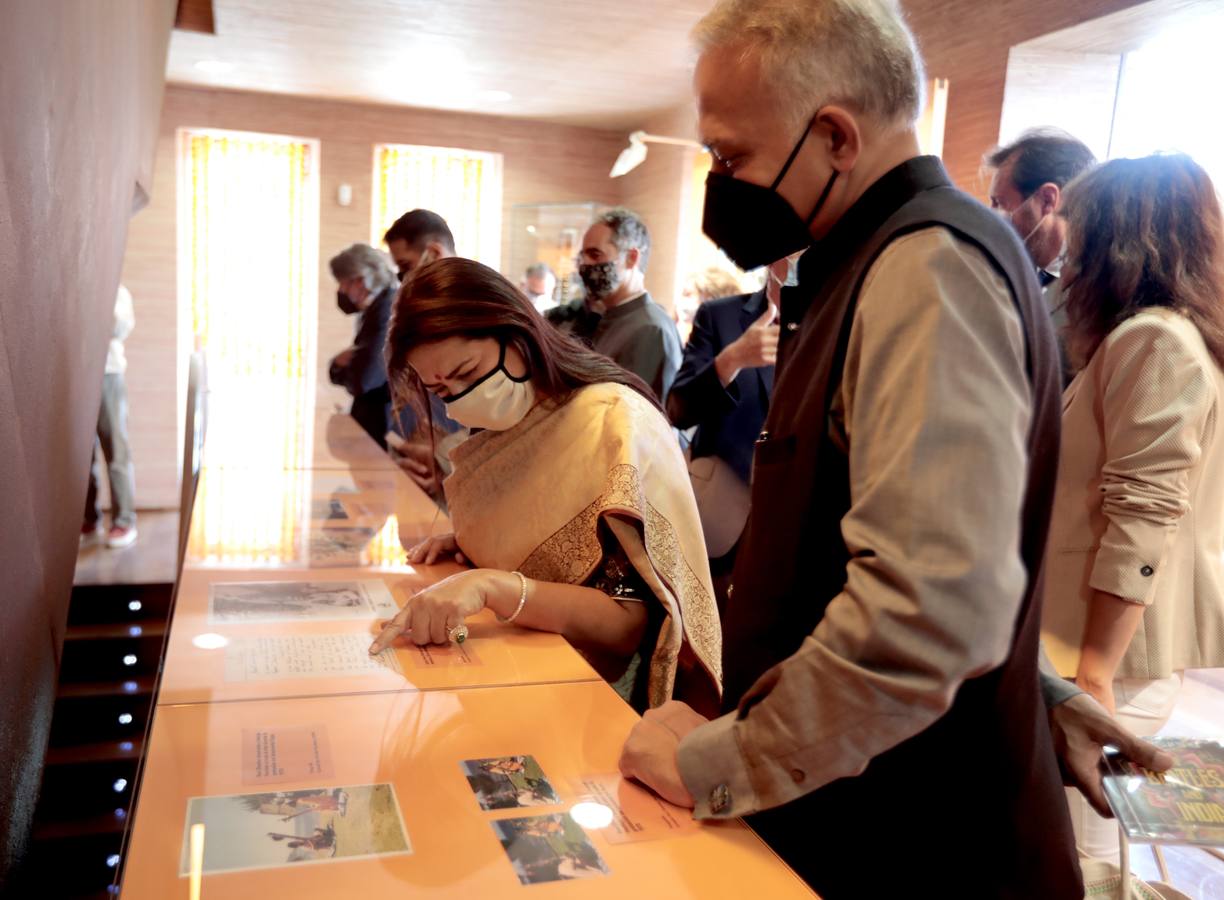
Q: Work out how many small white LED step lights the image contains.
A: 5